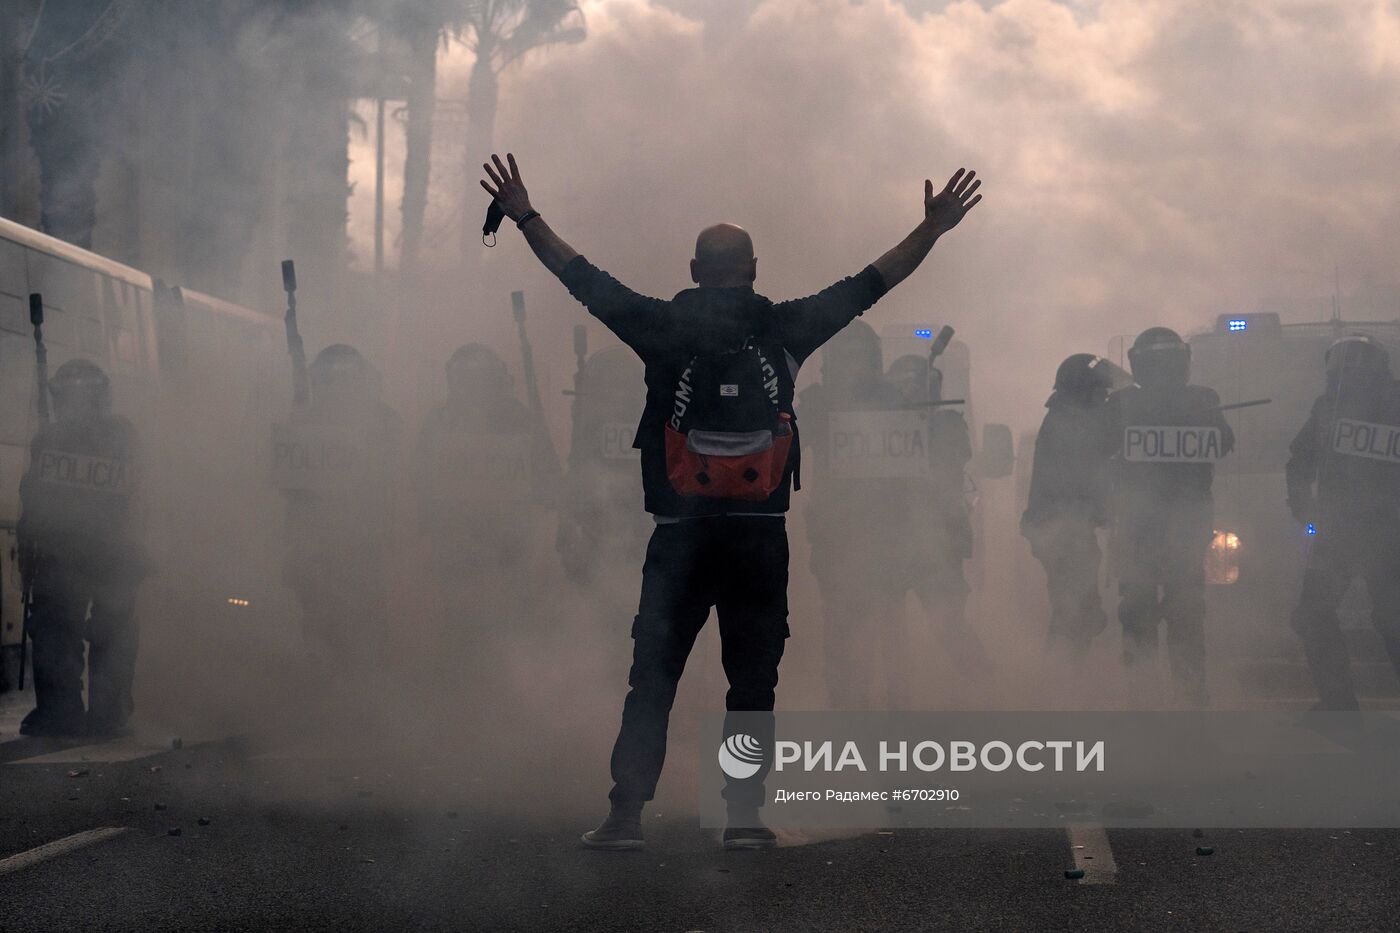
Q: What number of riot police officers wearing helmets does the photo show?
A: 9